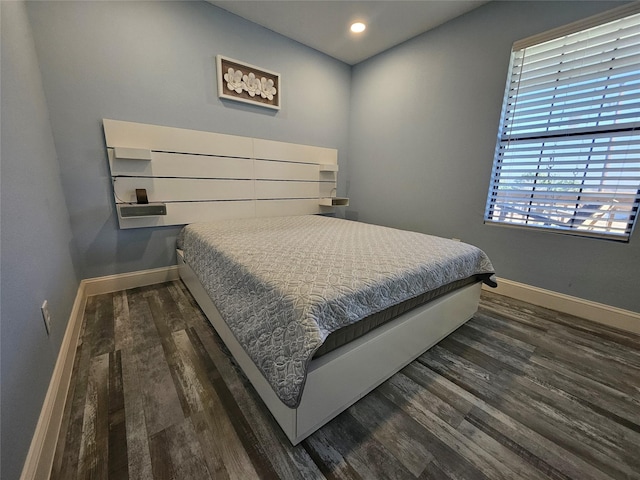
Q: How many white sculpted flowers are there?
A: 3